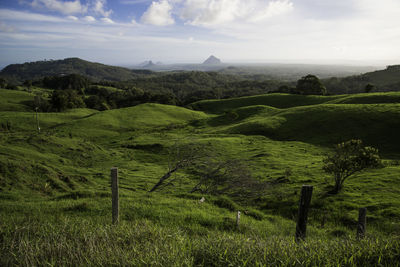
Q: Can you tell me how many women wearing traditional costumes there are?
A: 0